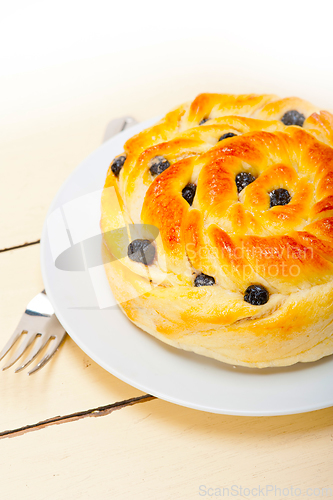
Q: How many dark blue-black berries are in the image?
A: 11